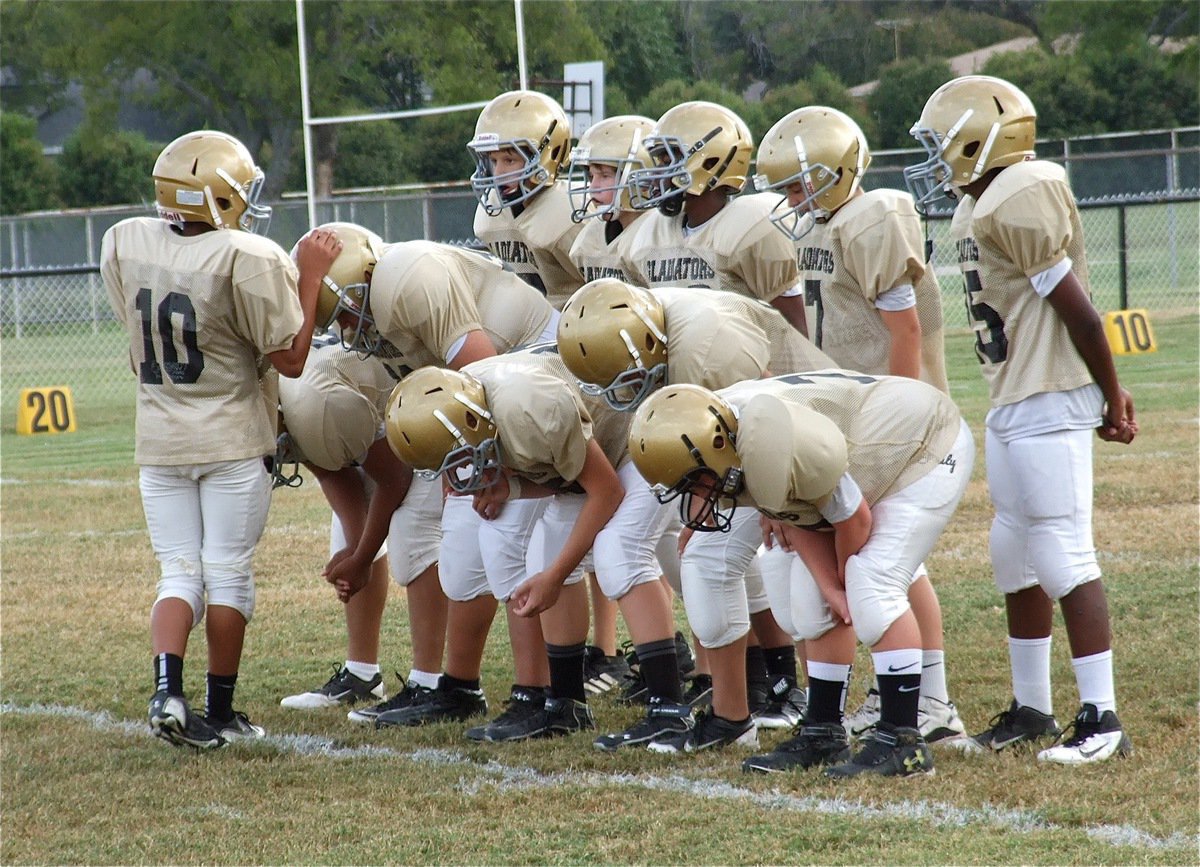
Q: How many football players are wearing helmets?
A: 11